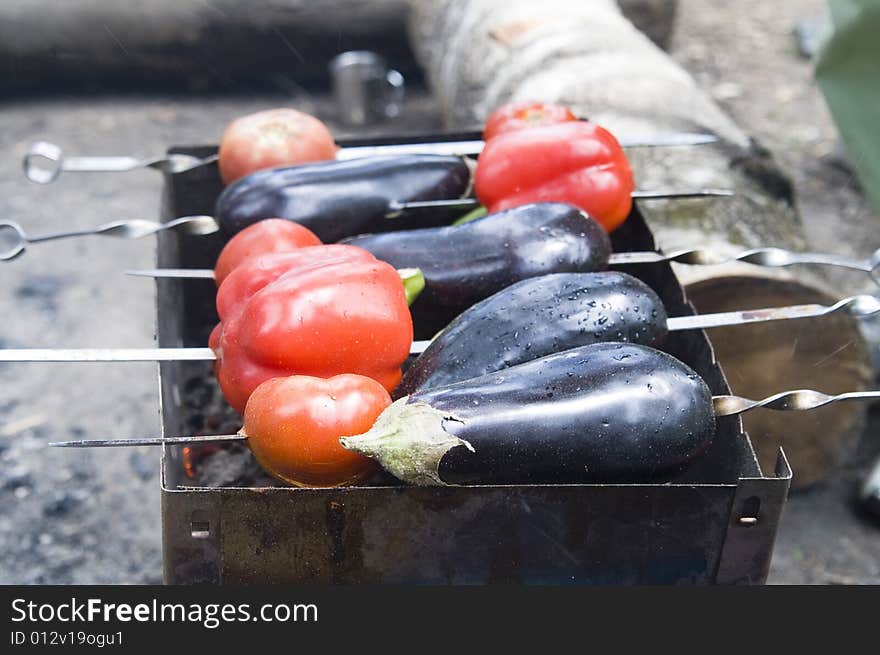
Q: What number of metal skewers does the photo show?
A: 5